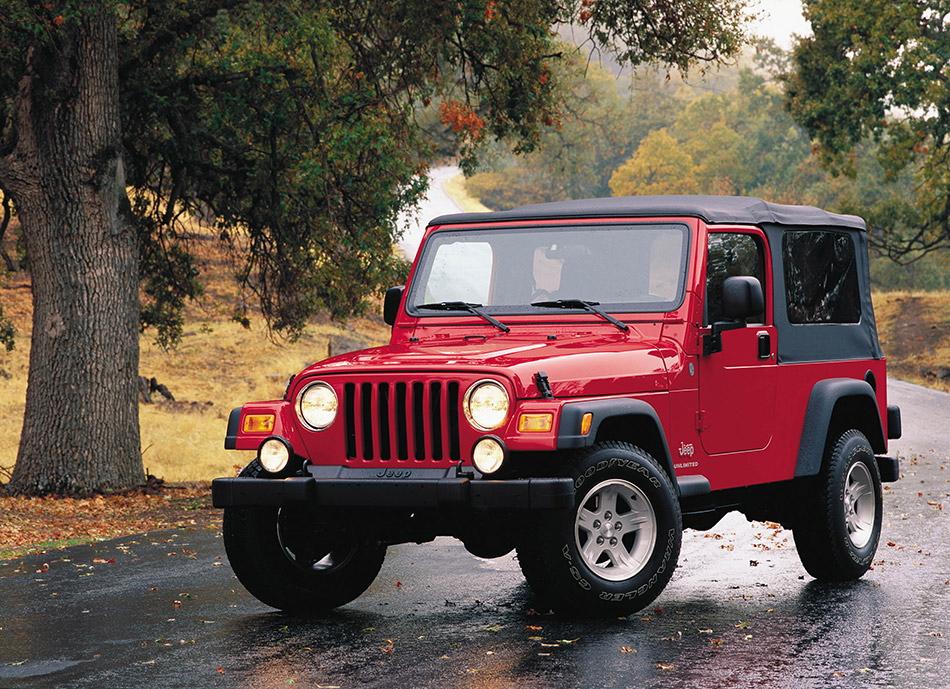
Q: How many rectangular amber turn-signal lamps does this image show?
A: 2